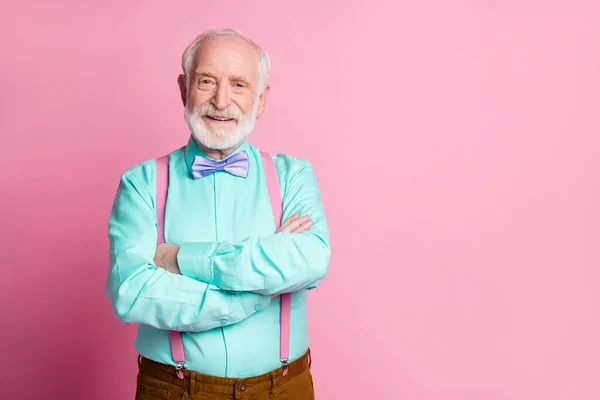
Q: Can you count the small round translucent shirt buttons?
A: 2